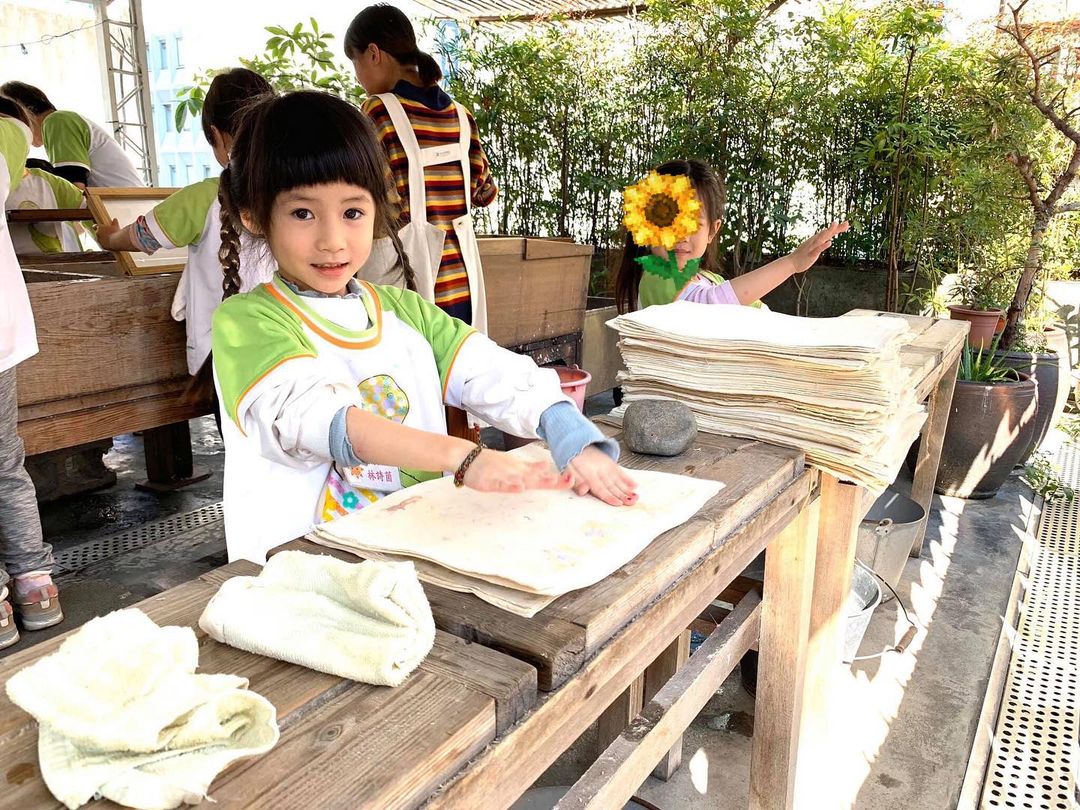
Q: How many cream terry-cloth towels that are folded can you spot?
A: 1